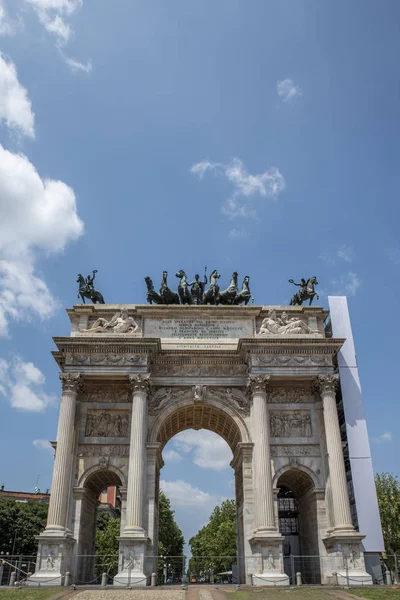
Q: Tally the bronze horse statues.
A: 8